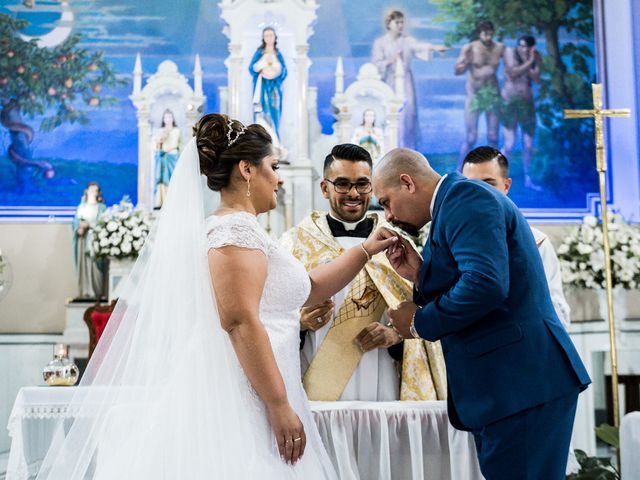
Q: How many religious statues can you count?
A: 4